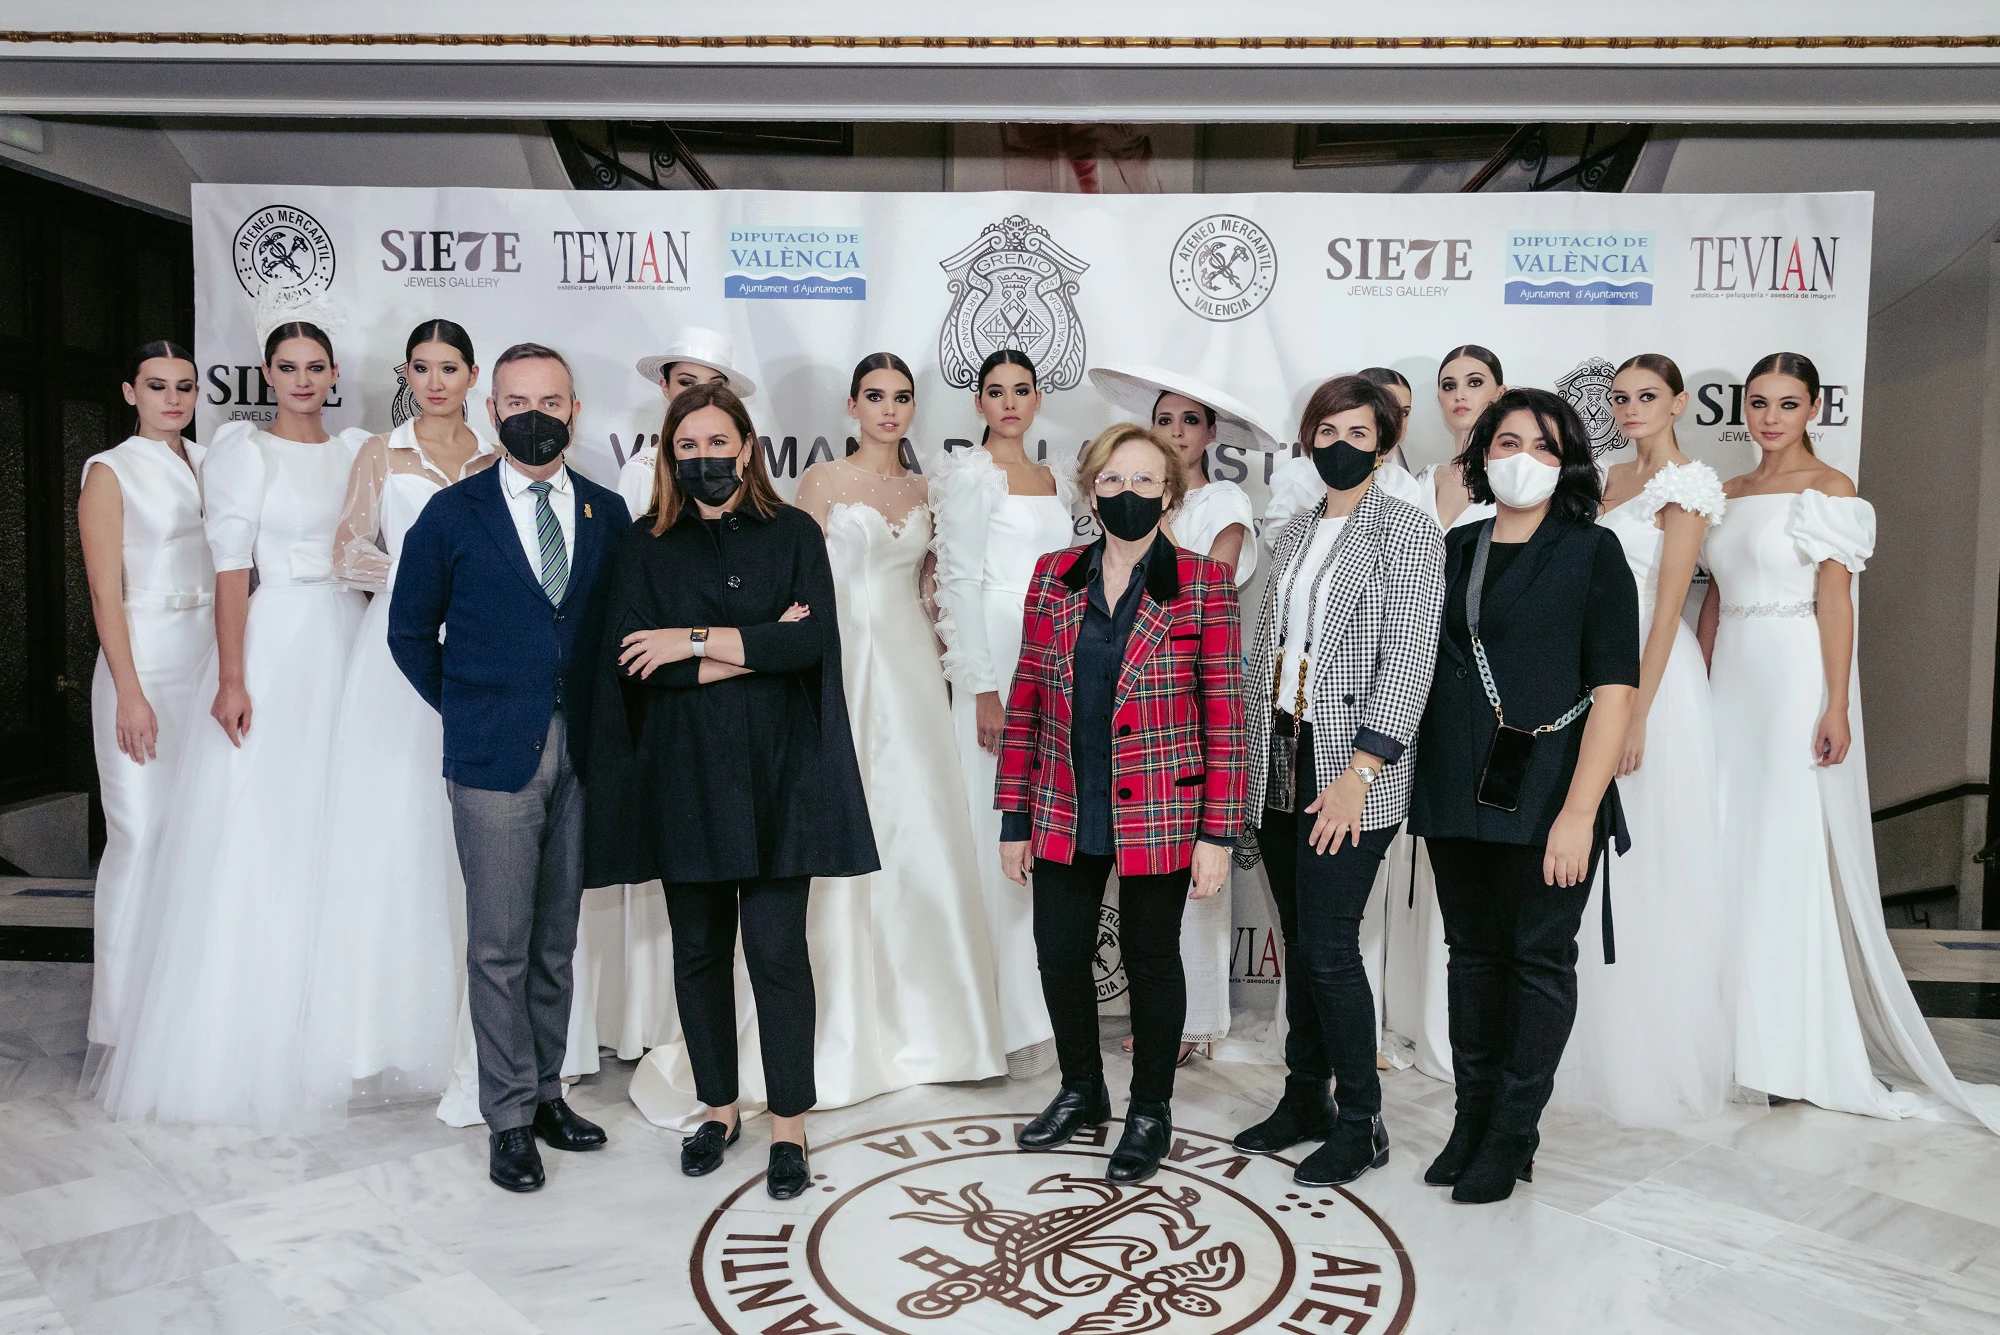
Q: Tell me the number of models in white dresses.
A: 11